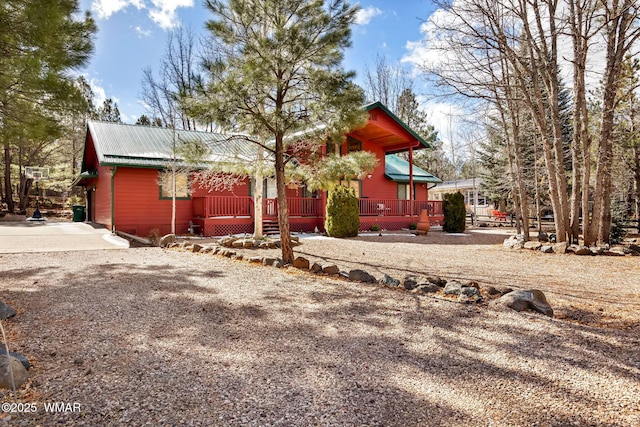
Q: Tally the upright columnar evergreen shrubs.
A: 2